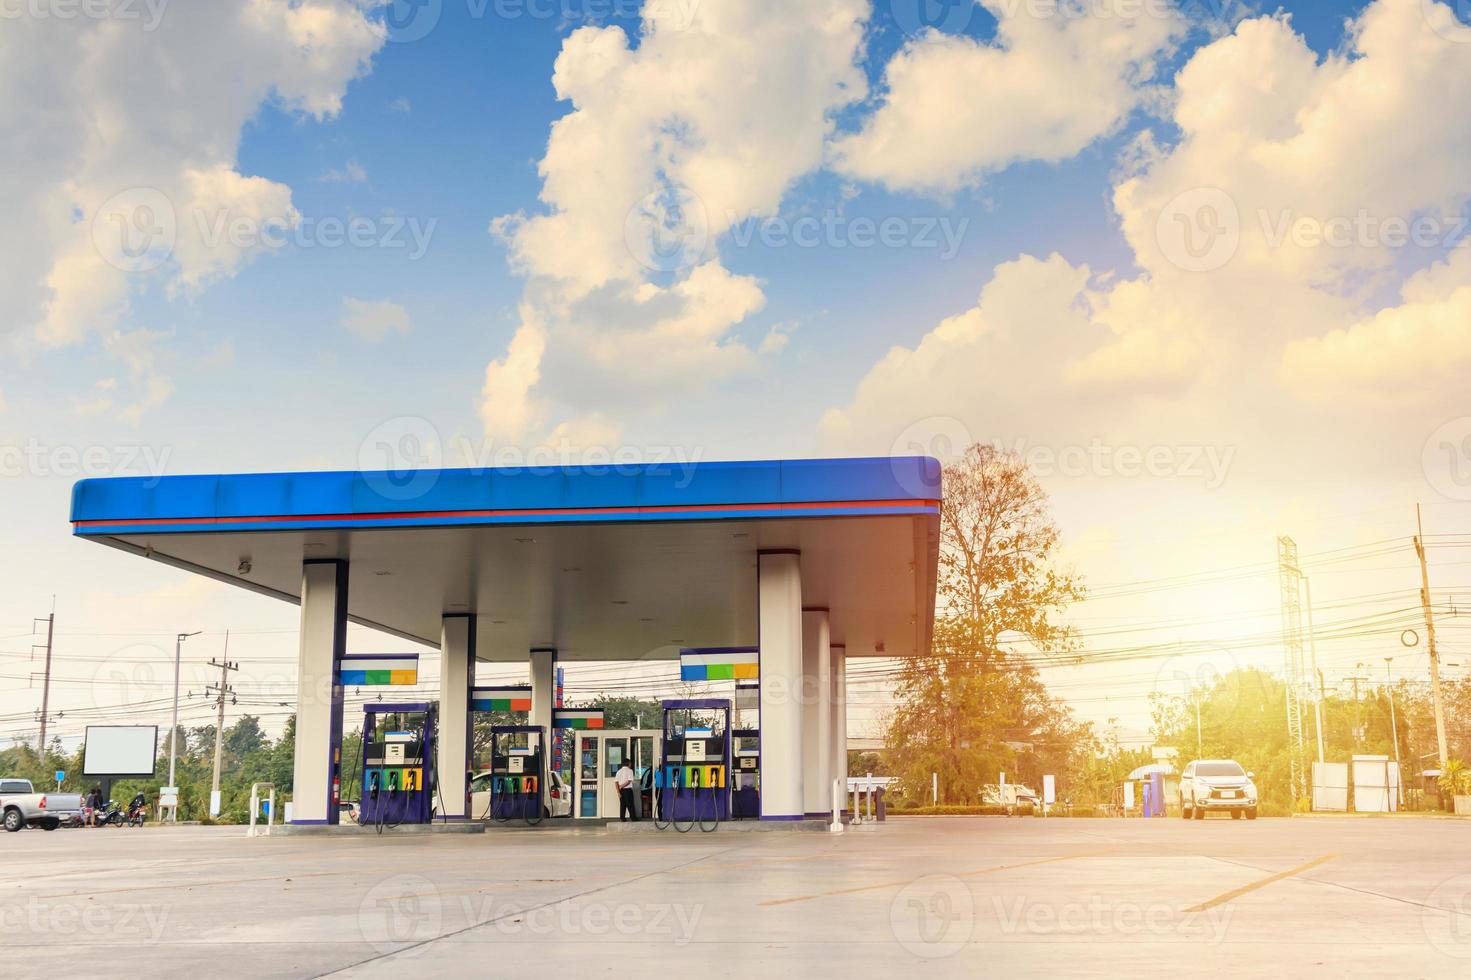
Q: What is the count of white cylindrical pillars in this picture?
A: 6